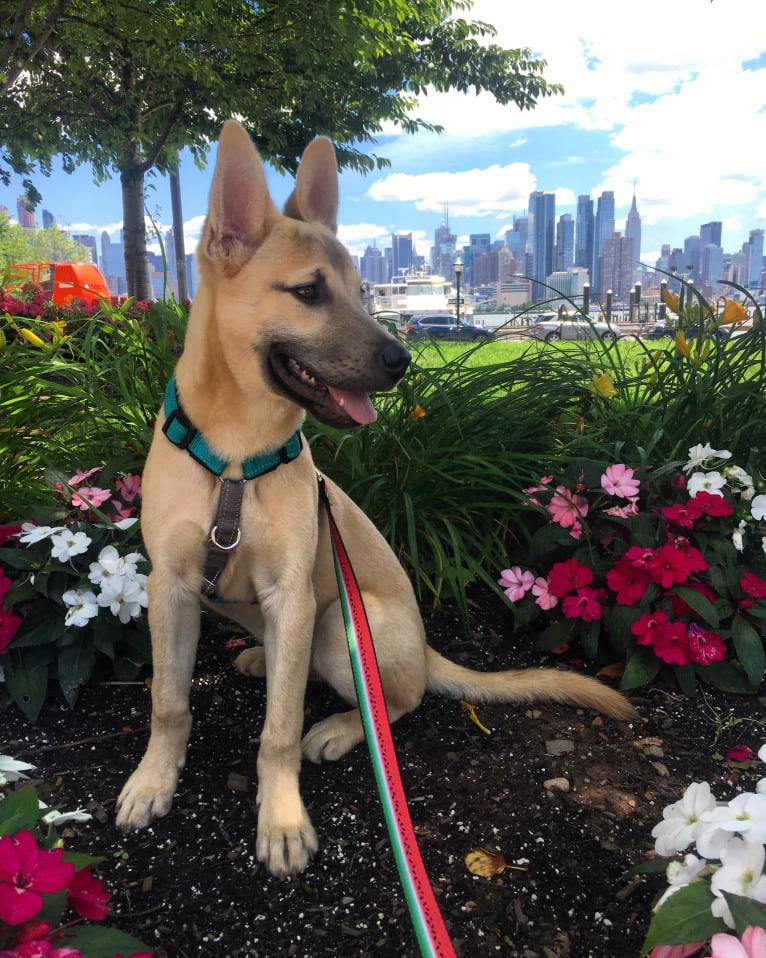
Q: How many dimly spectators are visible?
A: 0